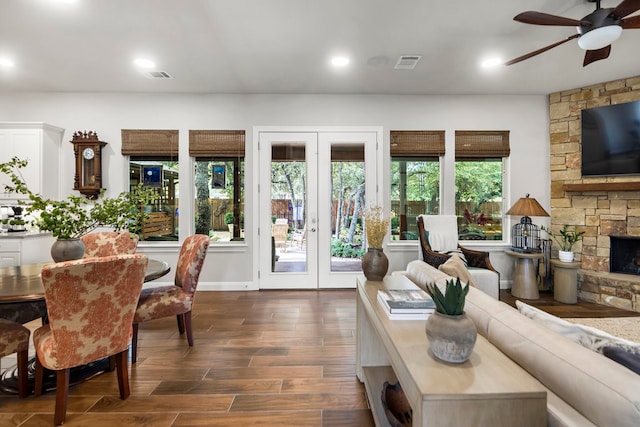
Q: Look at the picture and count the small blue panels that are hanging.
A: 2